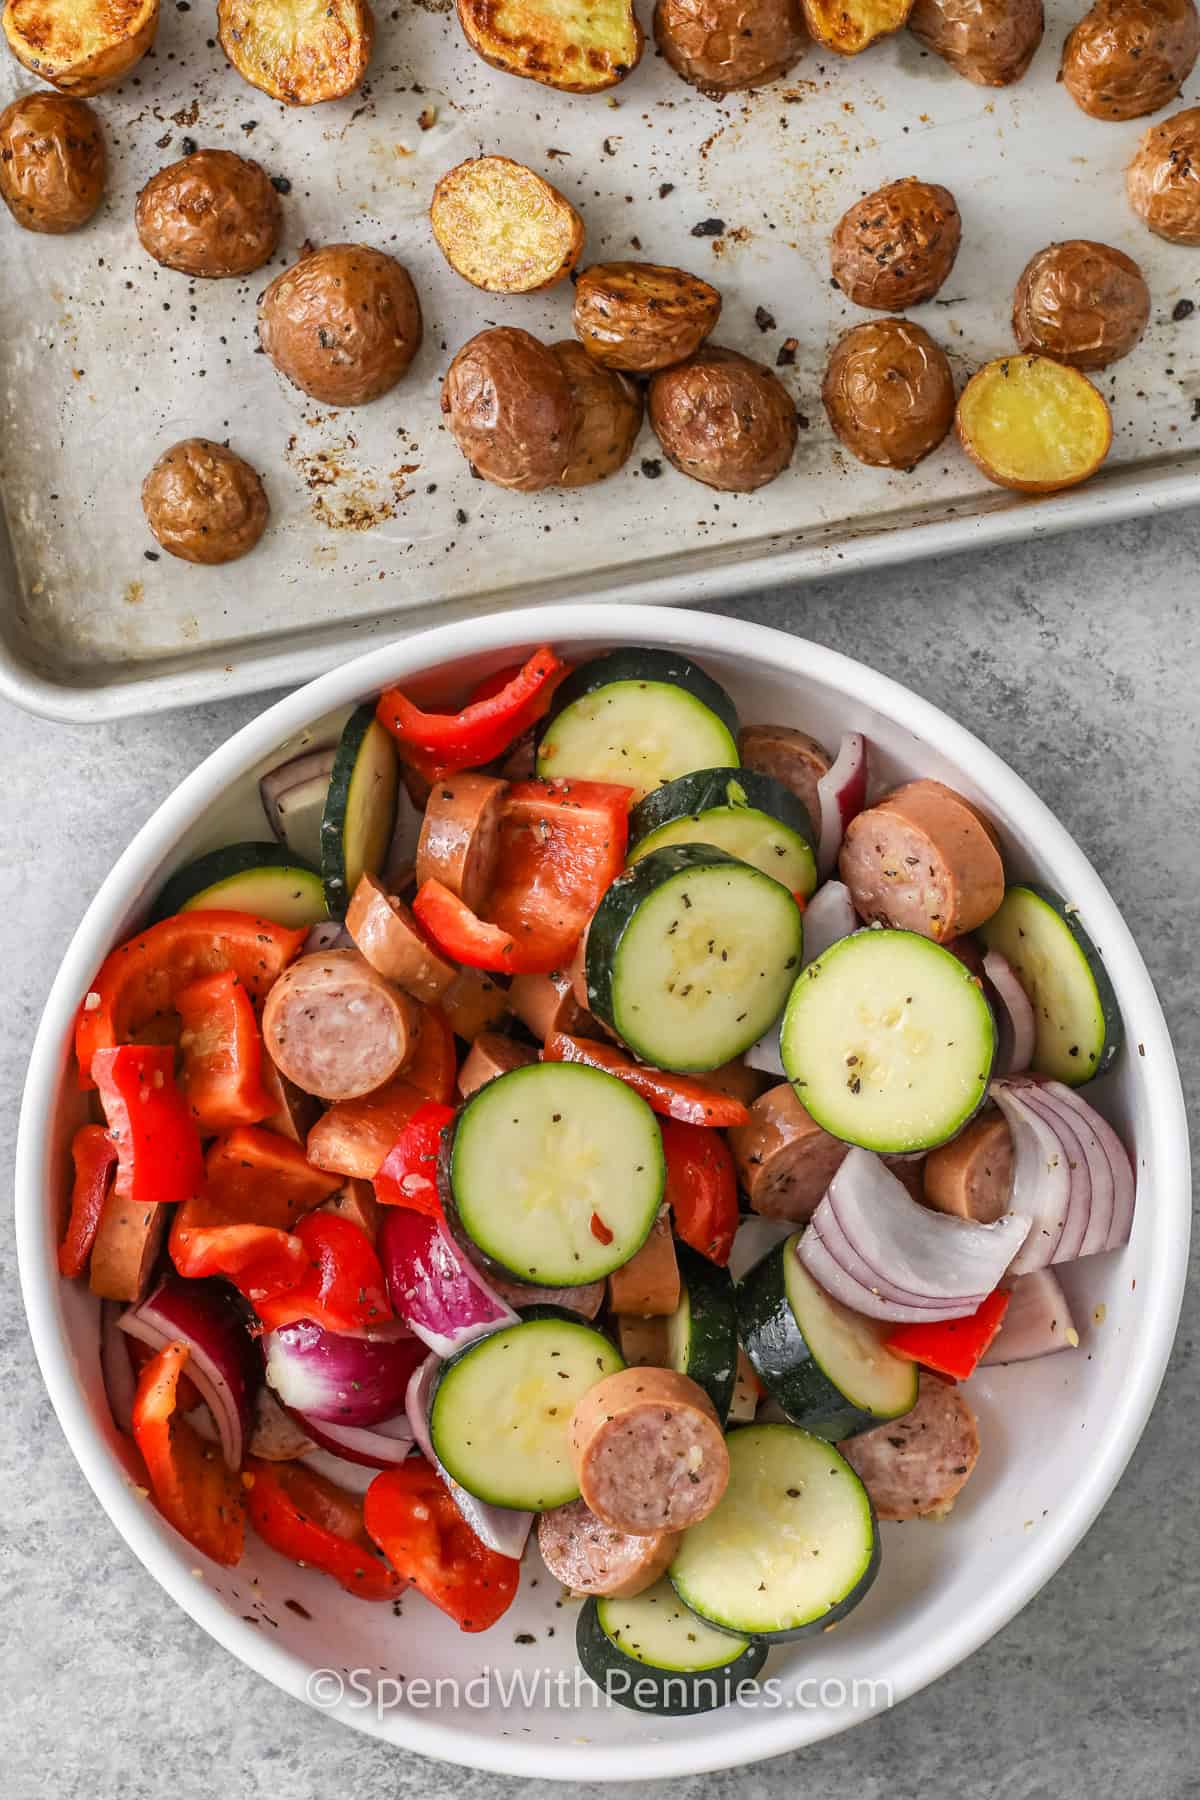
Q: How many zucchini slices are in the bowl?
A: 13